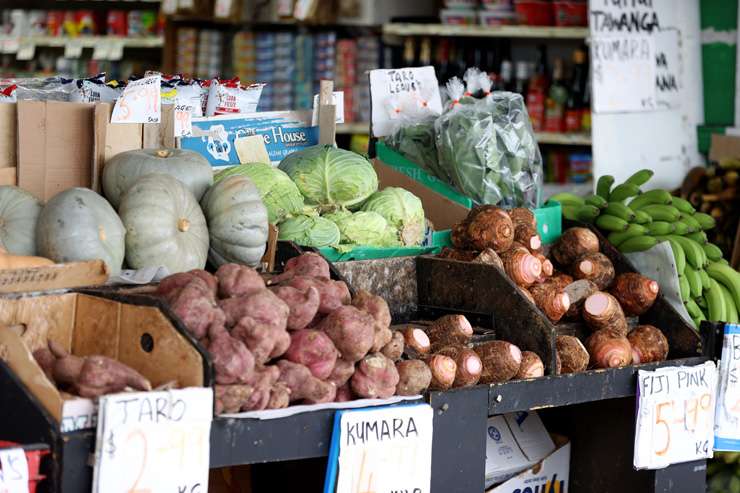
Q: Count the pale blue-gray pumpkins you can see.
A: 5